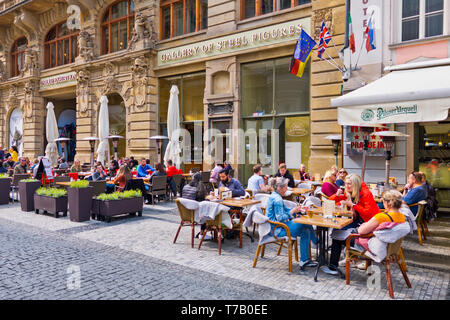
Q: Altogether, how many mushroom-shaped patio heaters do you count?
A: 7